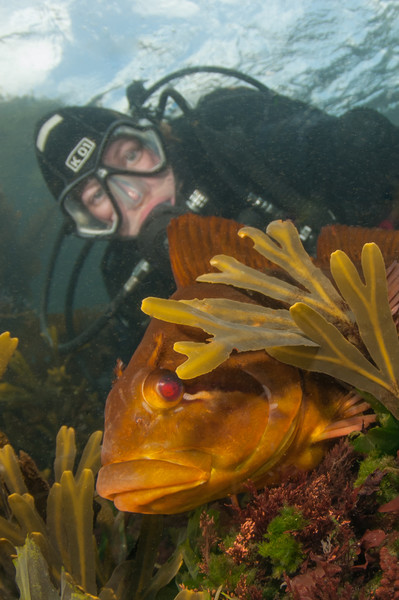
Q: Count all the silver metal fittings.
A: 4